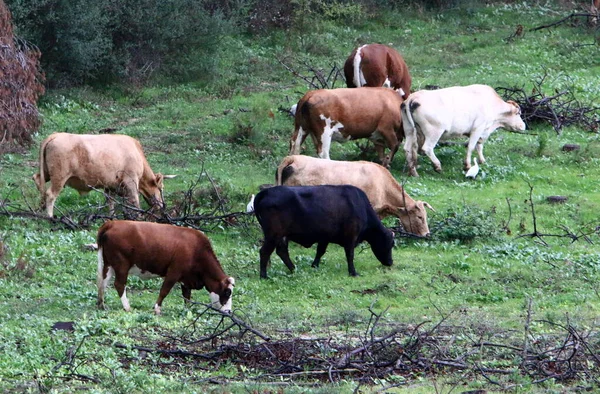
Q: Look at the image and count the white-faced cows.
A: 2